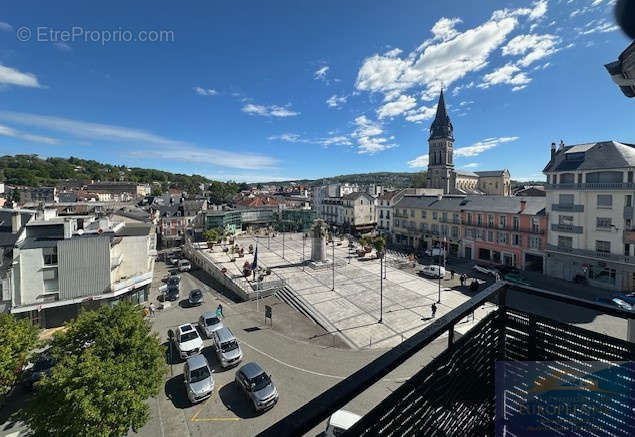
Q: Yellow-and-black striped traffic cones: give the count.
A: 0